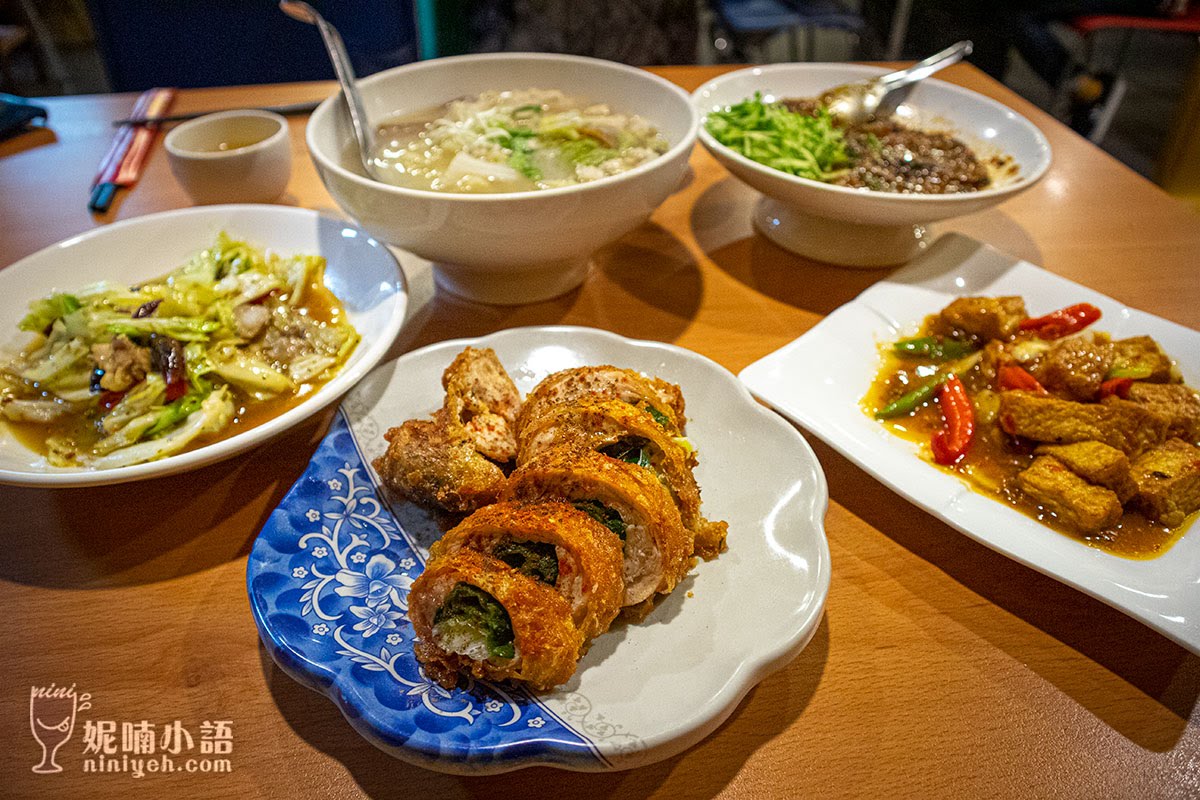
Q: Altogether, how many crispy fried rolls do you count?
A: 5